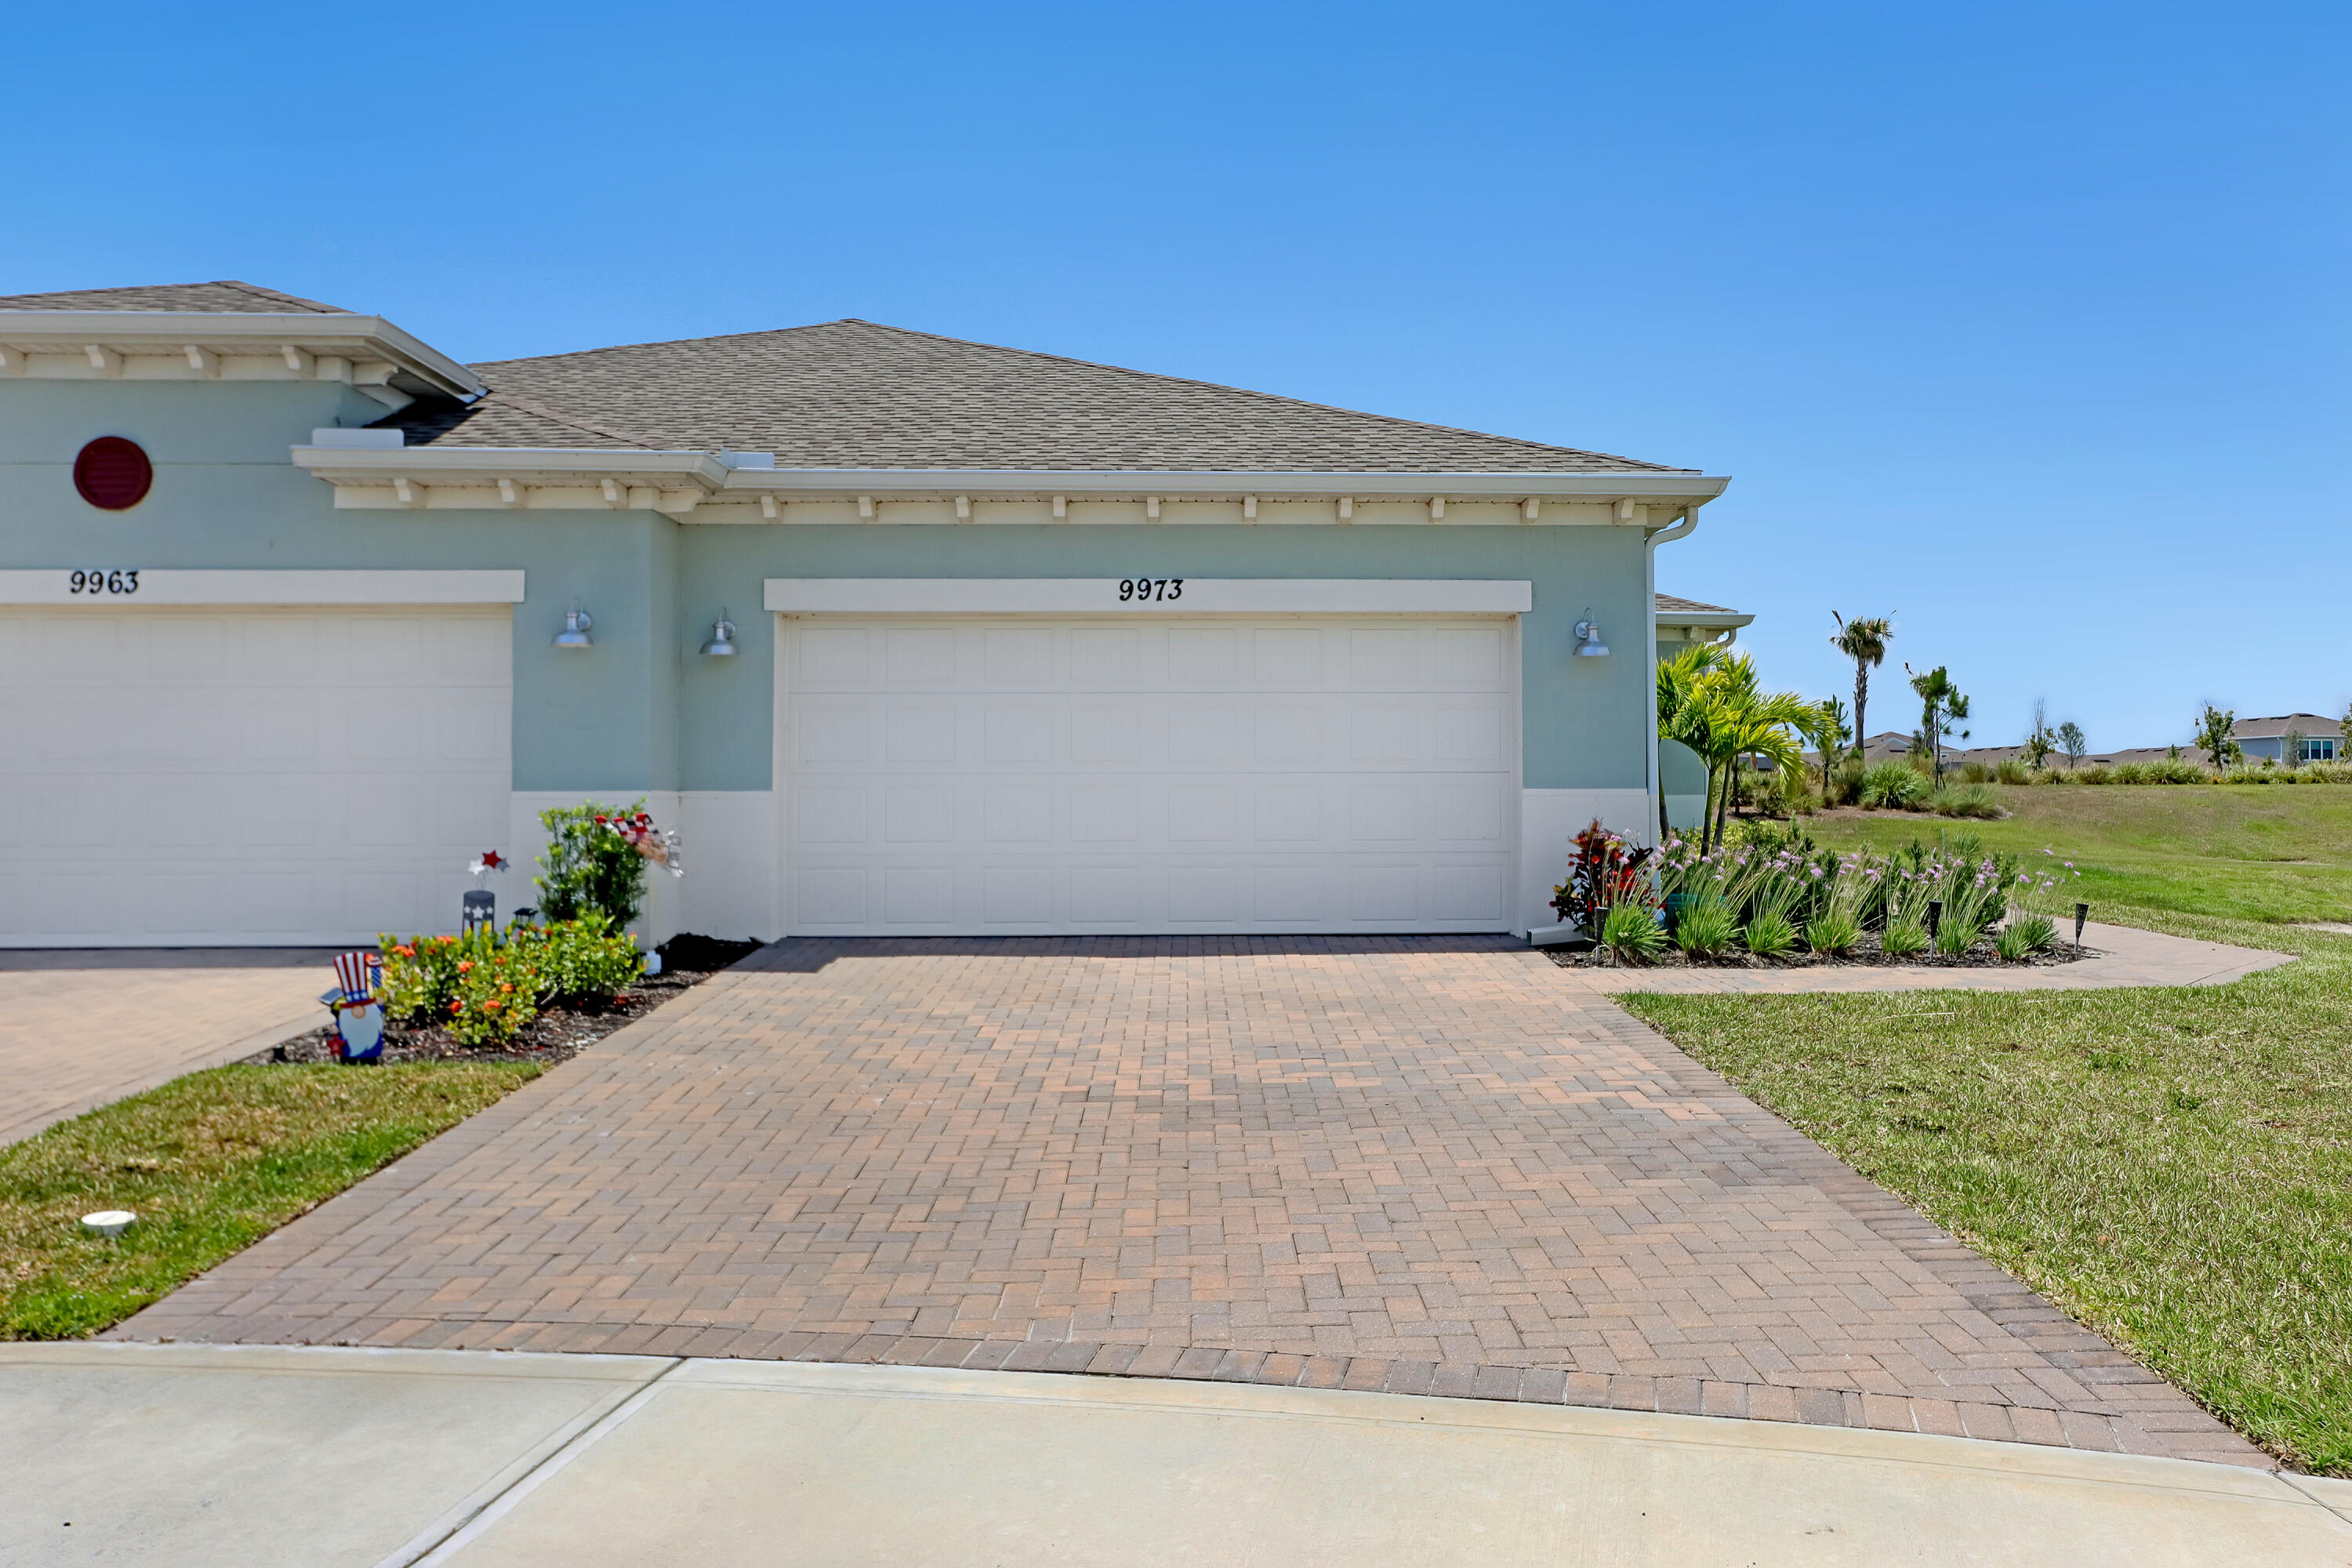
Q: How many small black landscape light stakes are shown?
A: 3